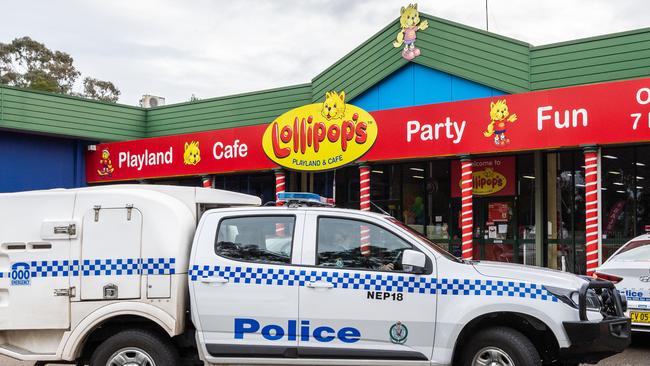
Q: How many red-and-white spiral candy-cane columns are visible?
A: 5